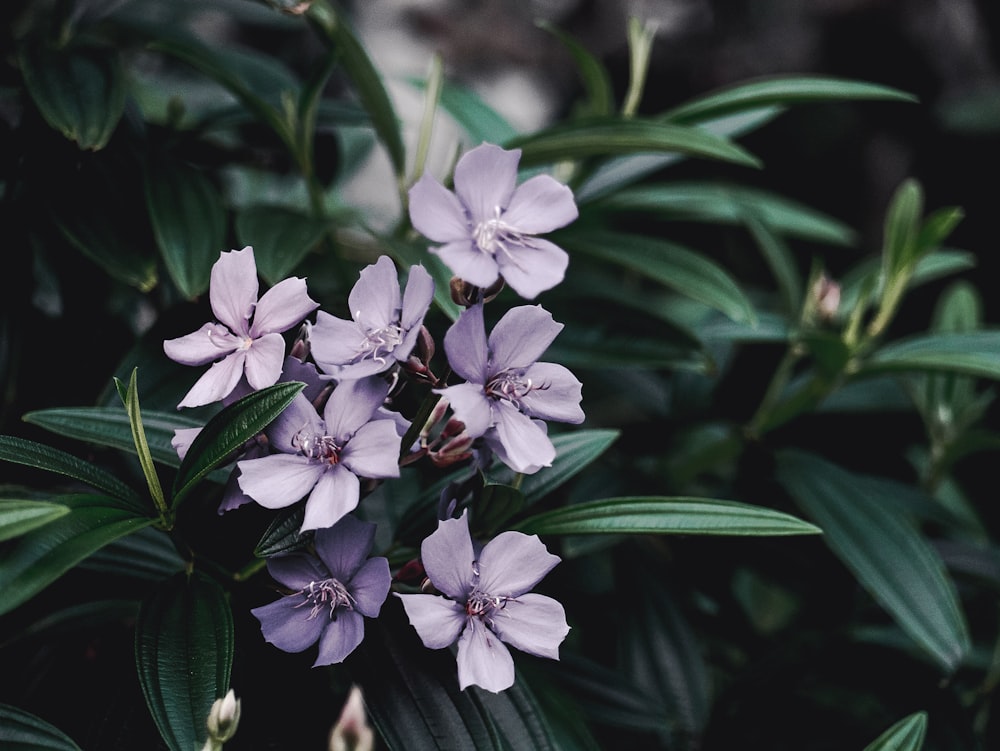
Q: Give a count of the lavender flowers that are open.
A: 7